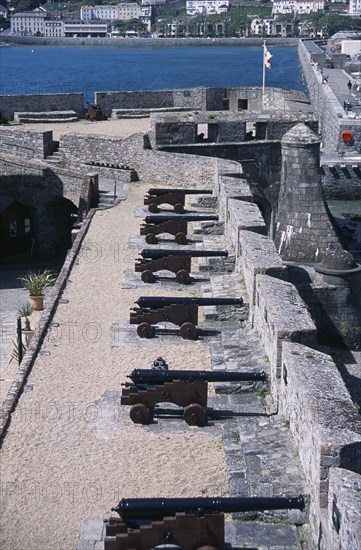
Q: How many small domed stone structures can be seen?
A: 2